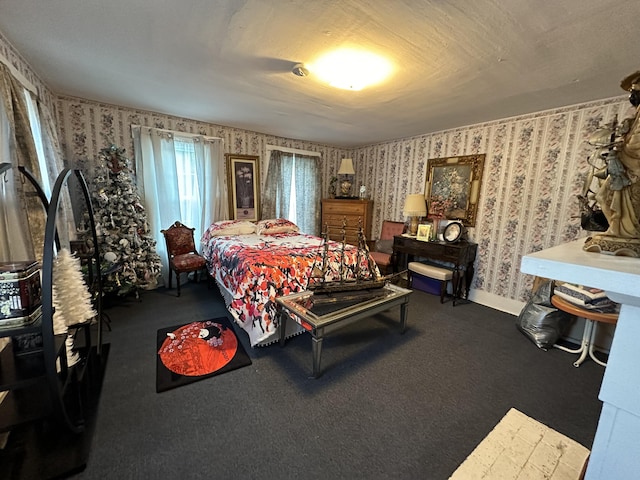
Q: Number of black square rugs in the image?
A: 1